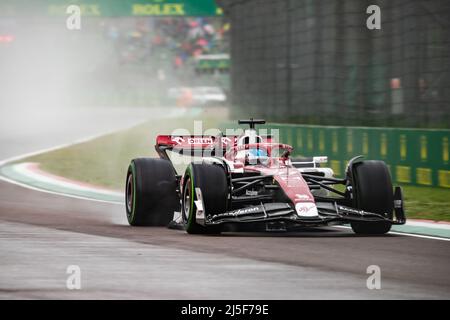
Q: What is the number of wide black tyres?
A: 3